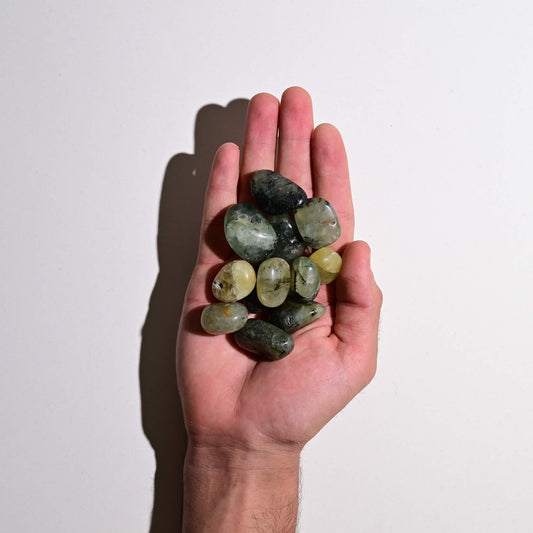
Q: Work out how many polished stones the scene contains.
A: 12